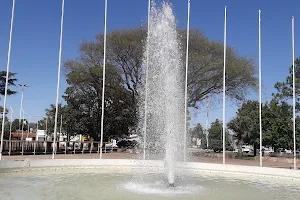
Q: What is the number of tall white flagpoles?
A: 8